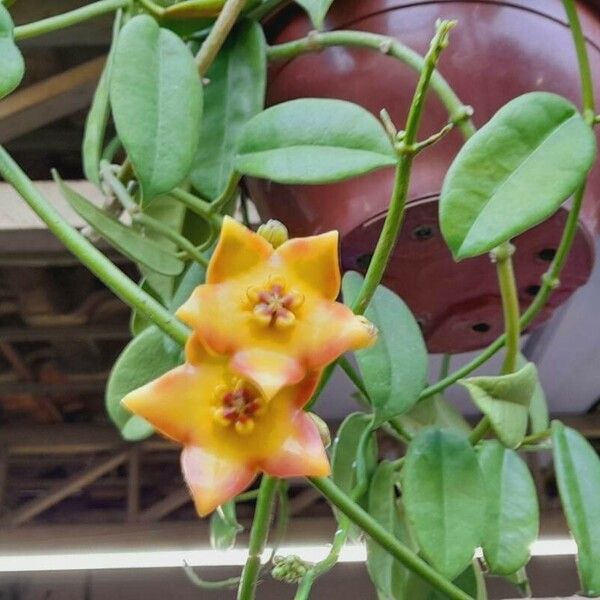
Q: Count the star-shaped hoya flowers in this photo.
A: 2